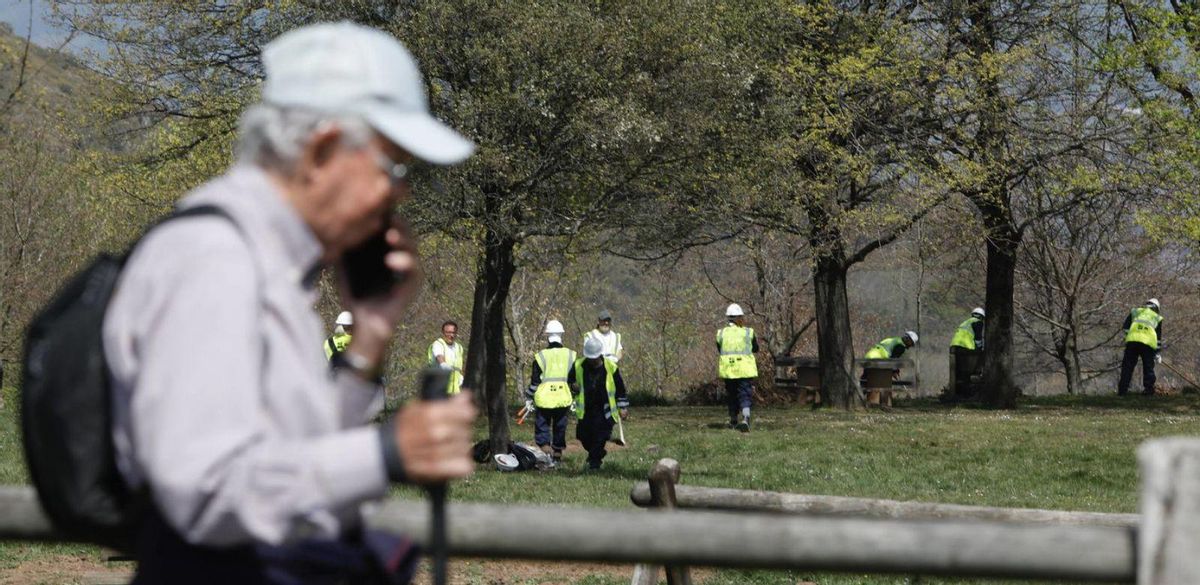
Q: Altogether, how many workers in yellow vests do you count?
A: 9